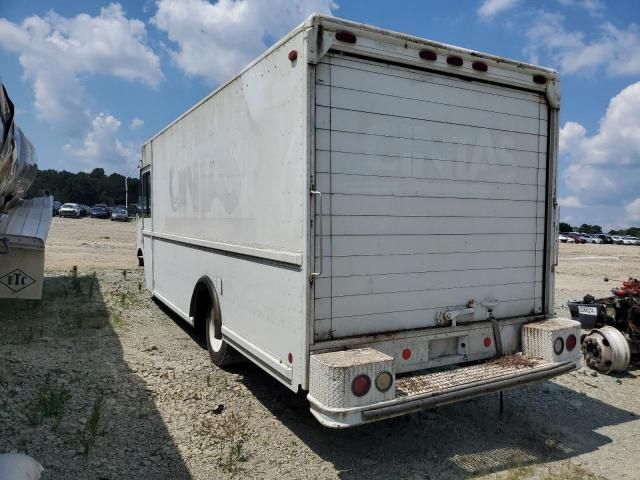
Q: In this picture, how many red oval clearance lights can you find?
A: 5